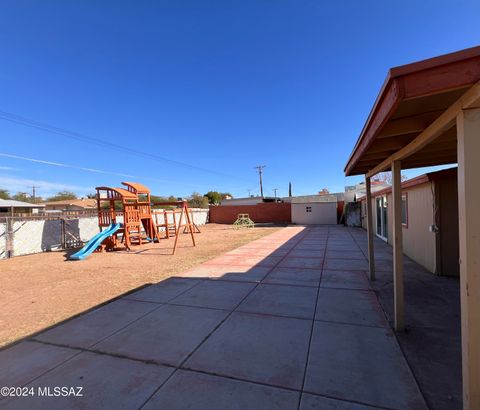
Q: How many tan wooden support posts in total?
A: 3